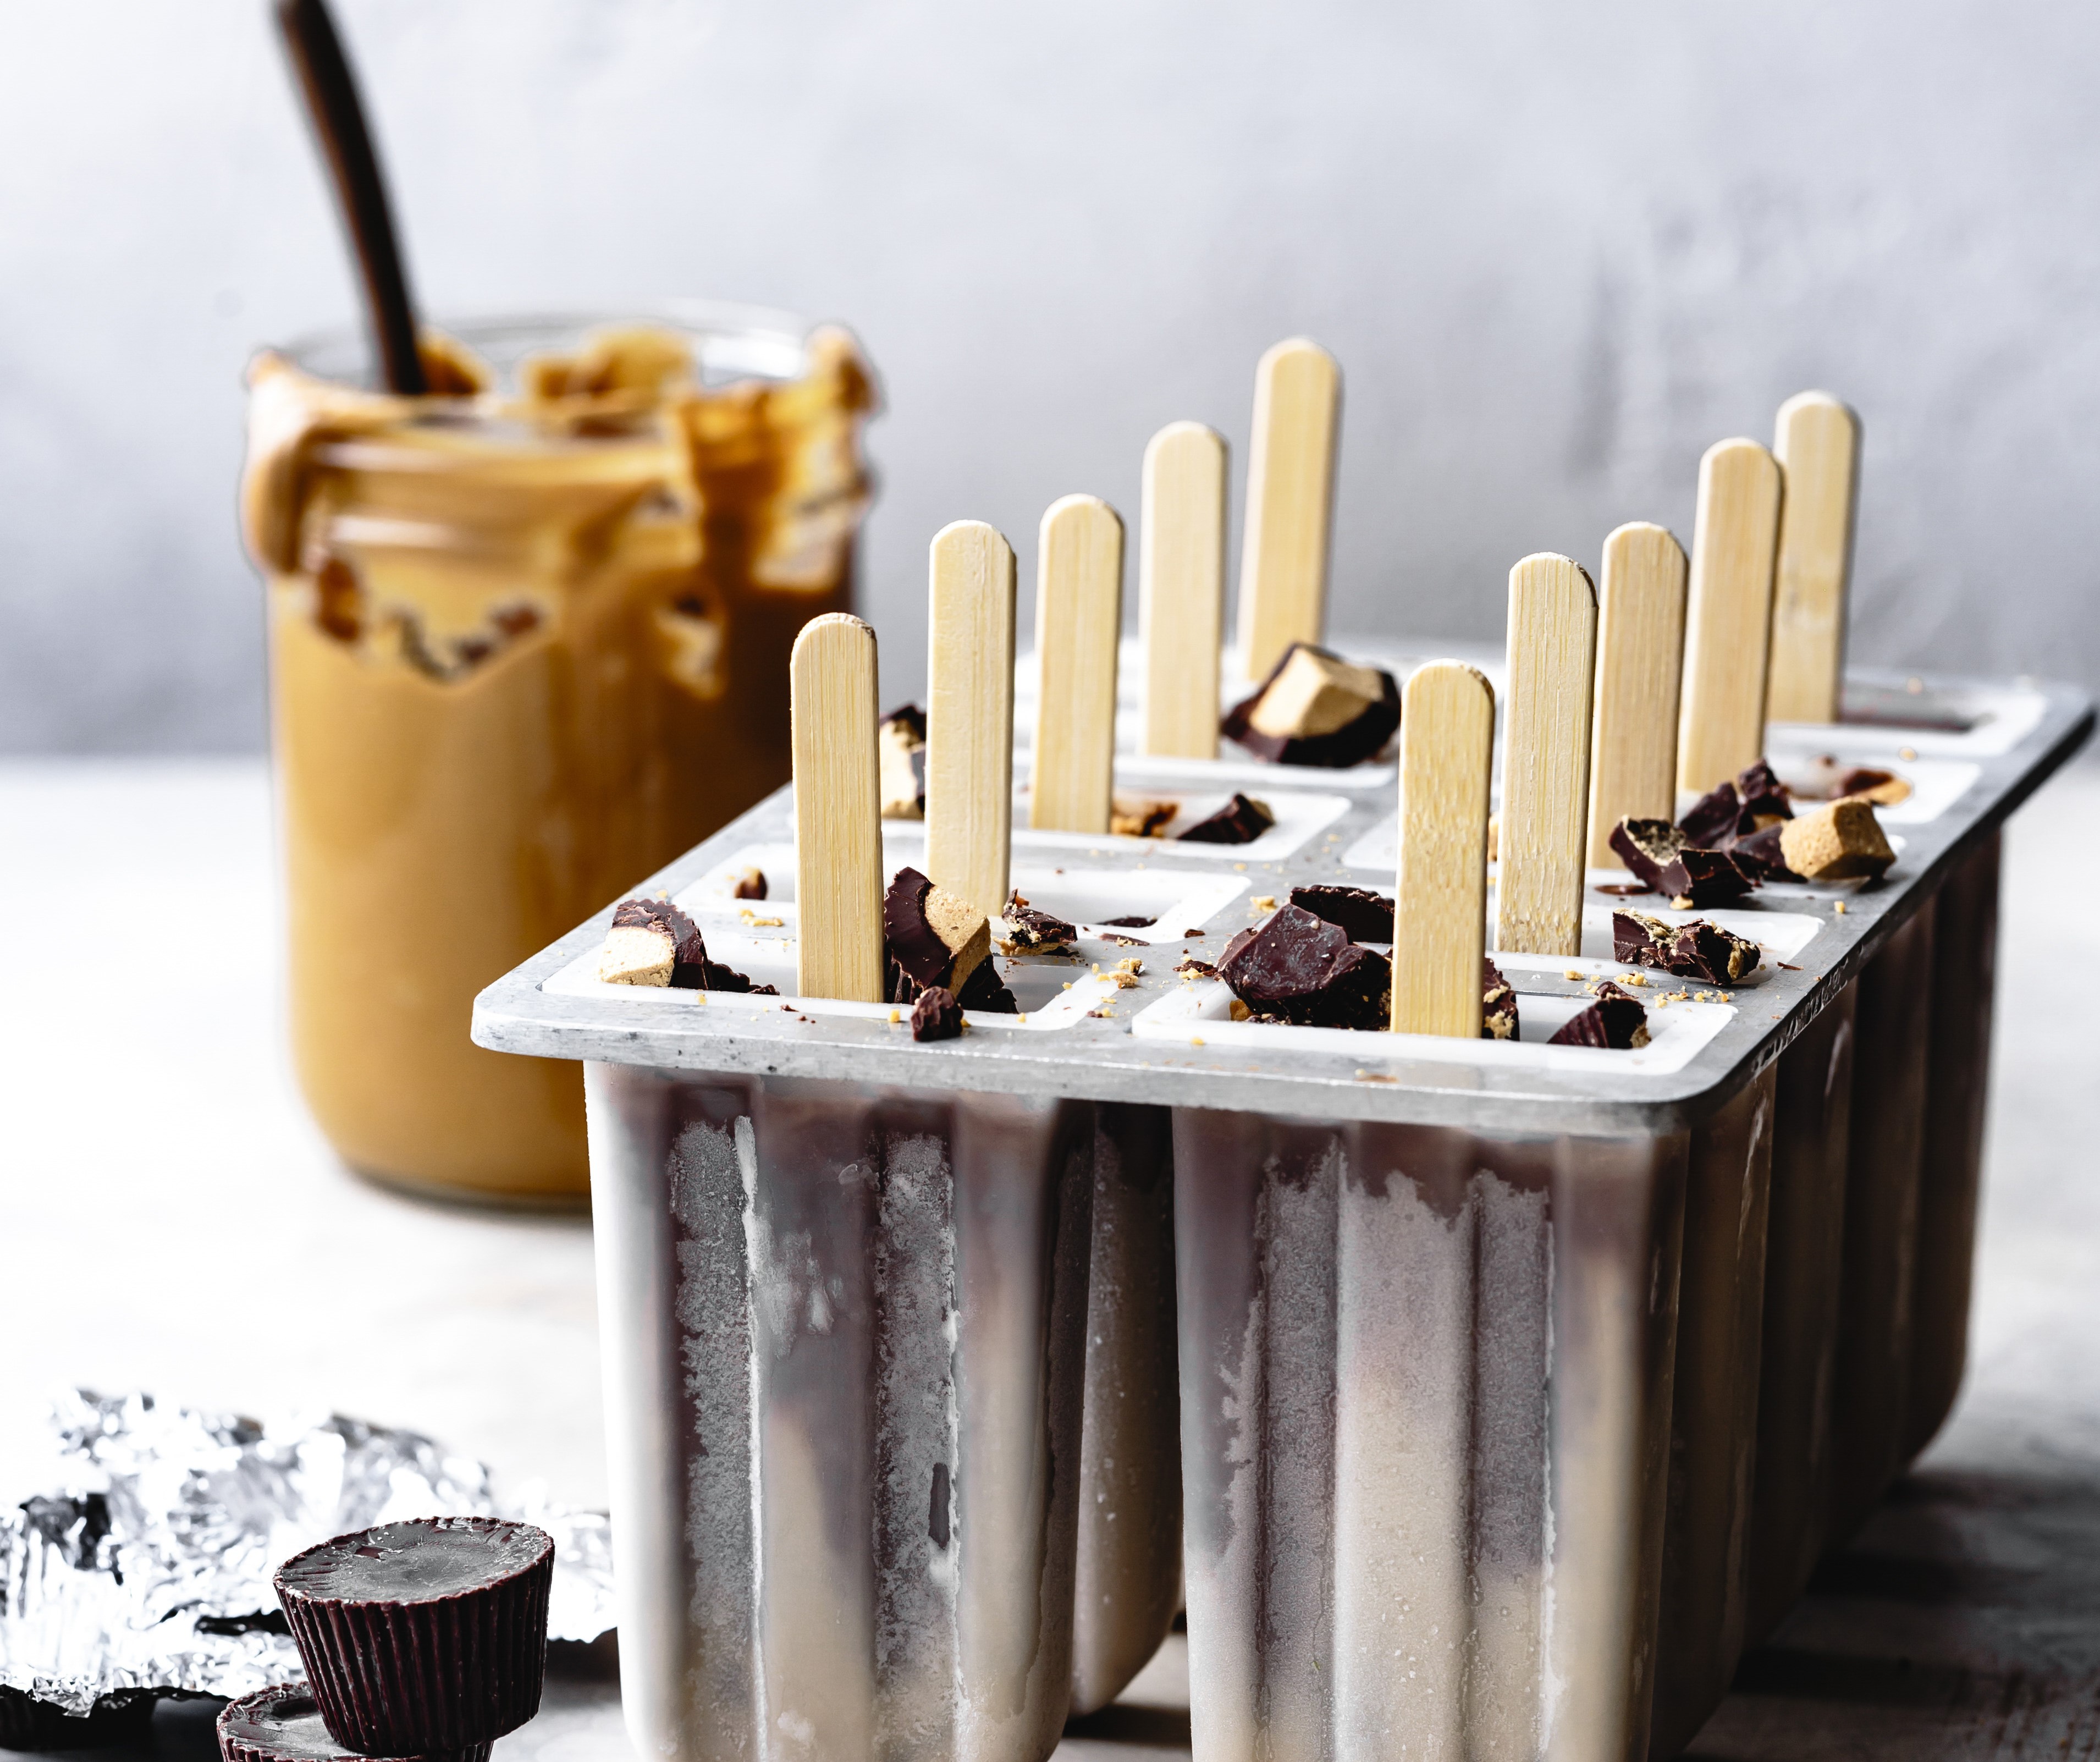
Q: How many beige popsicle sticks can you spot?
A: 10